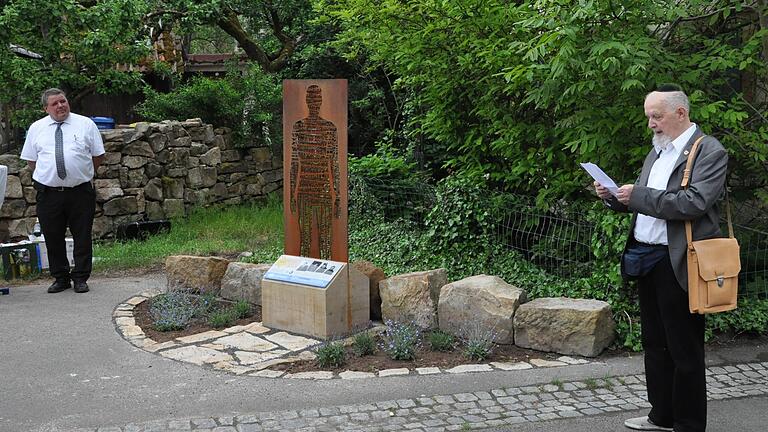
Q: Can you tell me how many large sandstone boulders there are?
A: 6